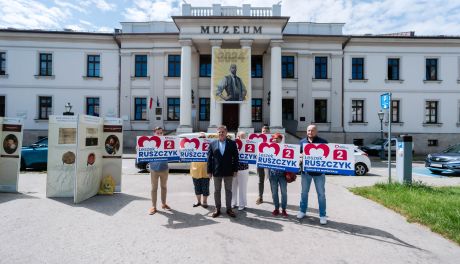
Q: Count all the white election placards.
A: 6